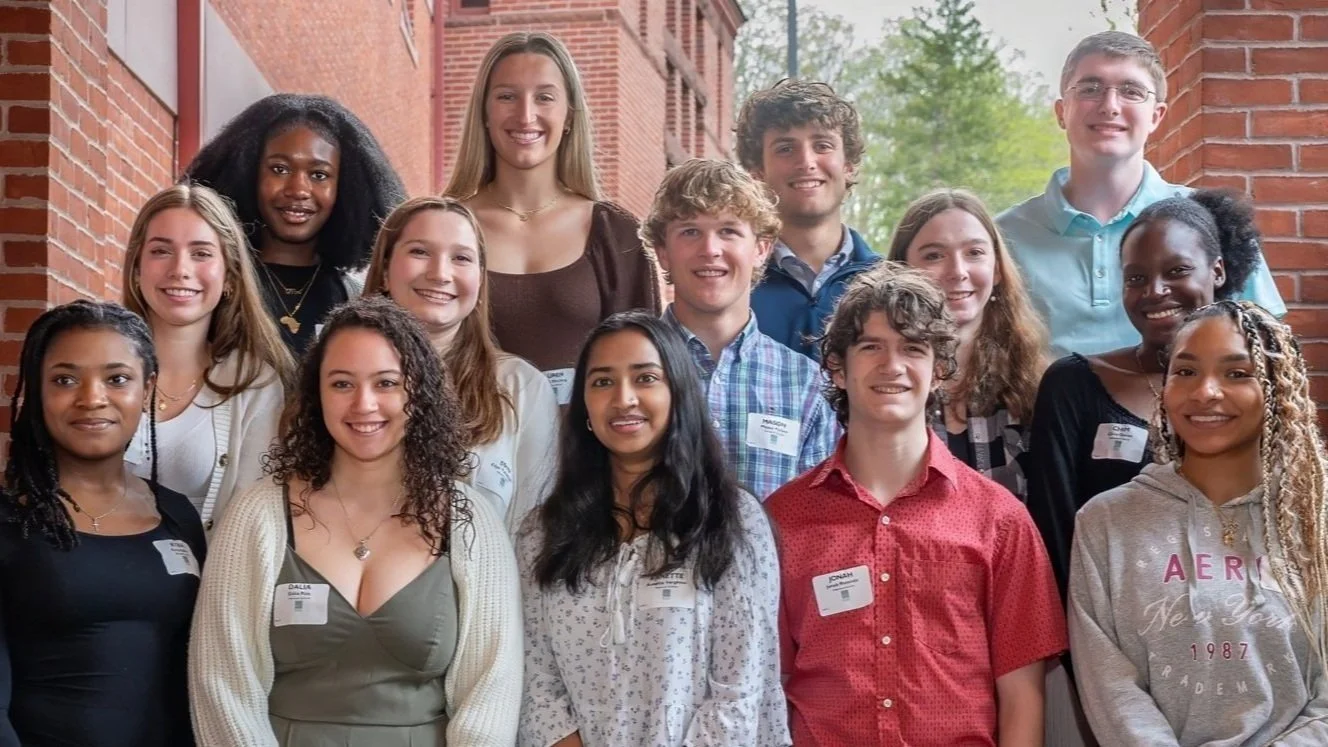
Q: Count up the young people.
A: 14